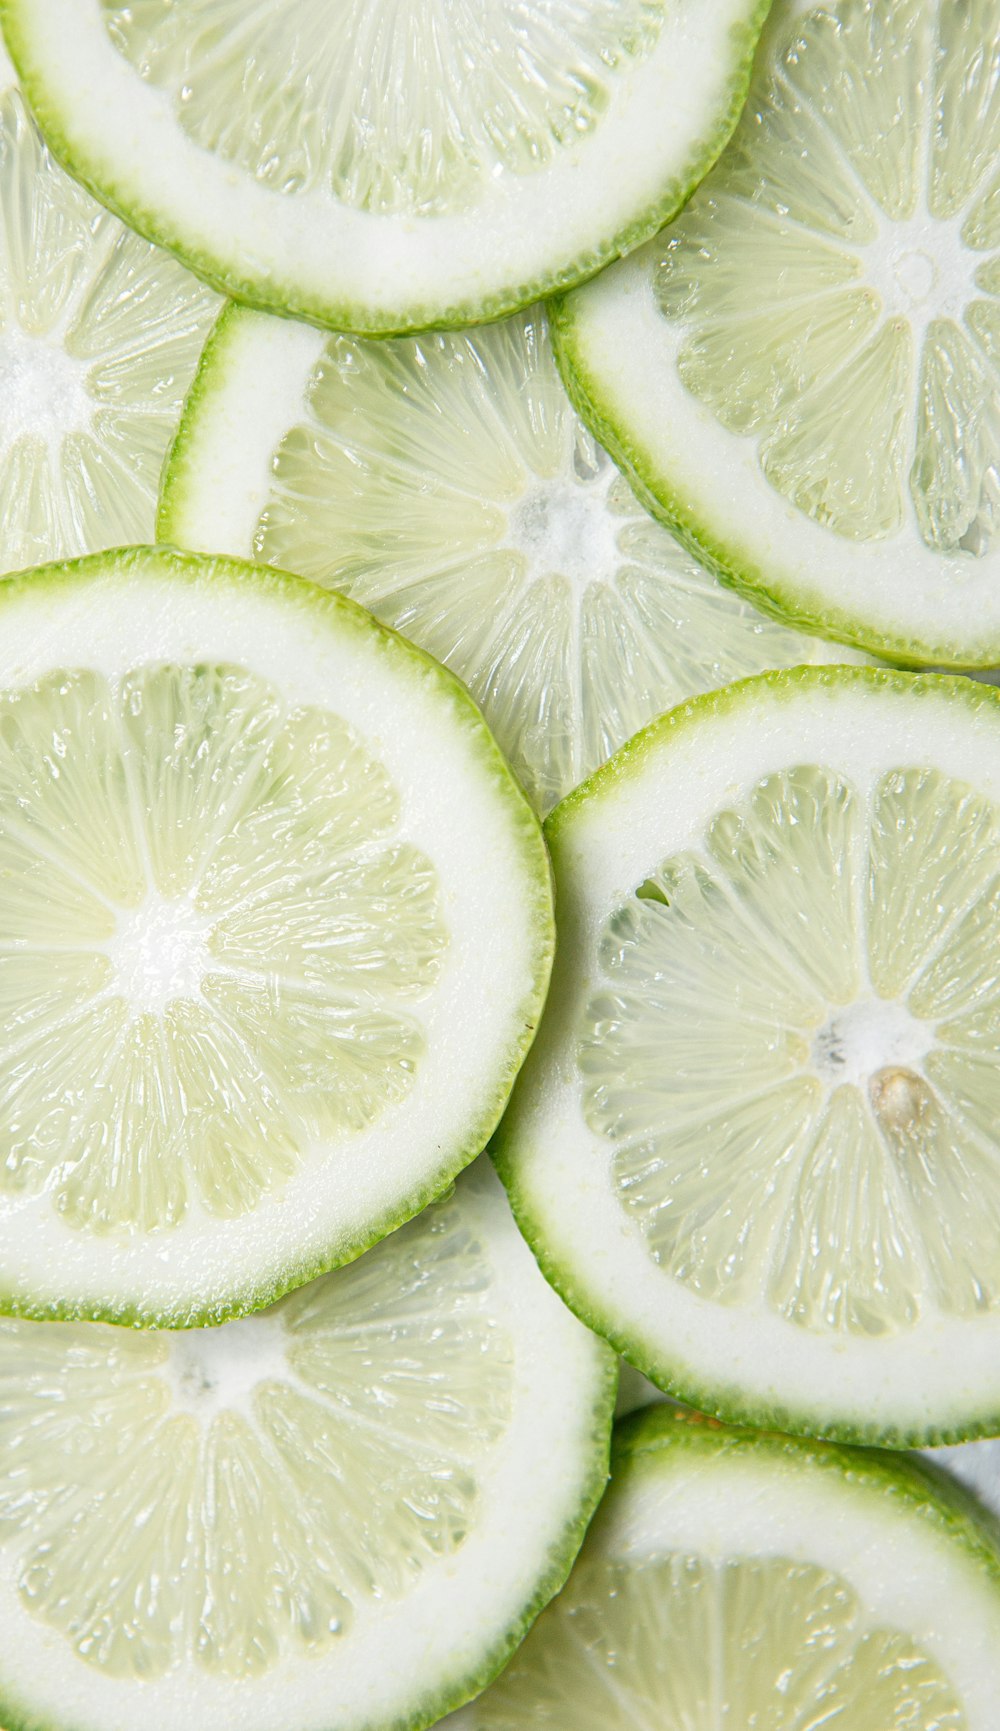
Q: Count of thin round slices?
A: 8